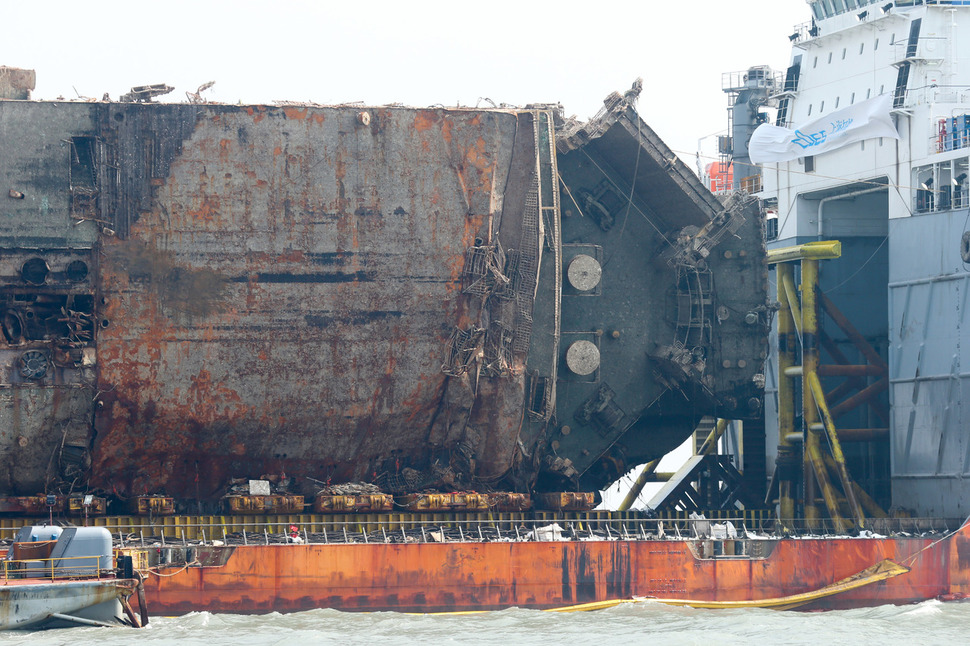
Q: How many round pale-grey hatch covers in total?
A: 2